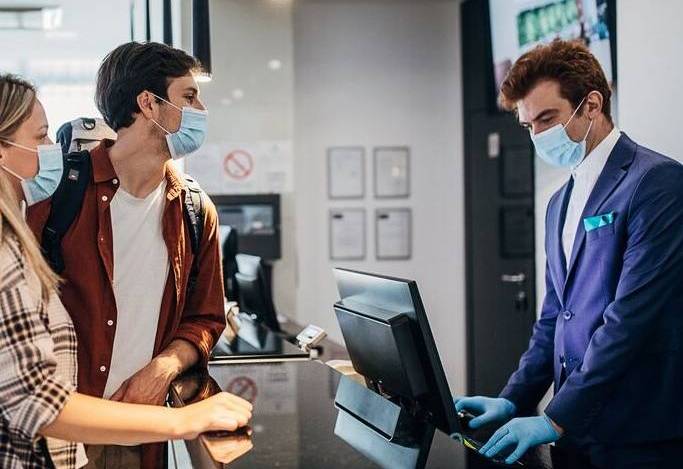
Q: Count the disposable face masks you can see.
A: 3